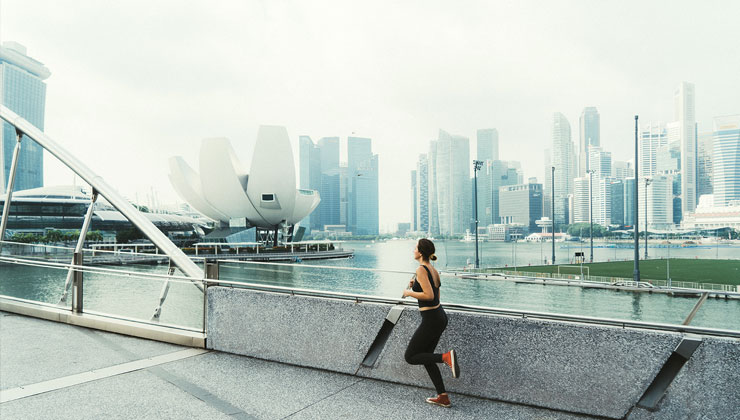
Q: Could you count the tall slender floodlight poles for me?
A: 5